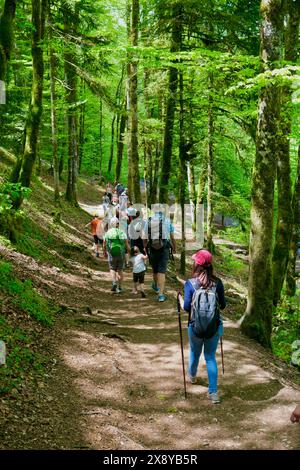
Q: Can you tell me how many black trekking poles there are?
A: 2